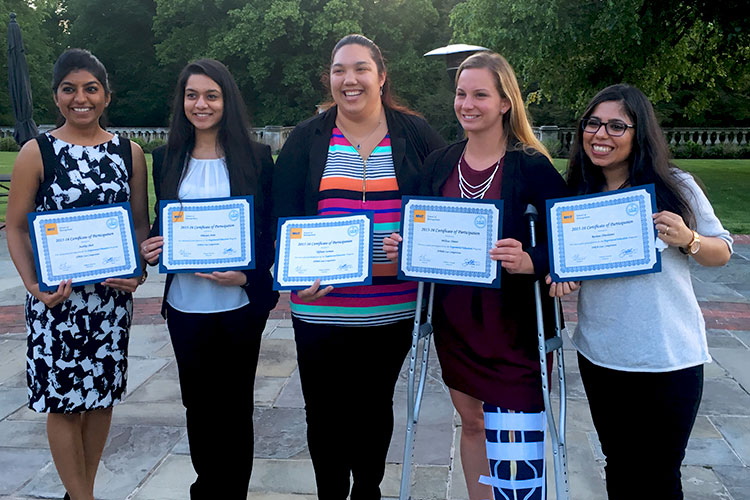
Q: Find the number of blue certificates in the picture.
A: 5